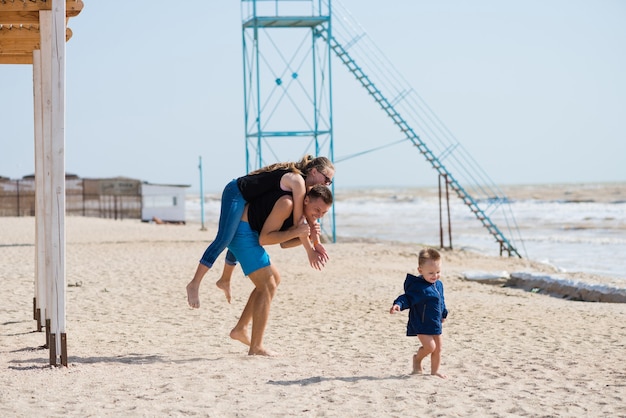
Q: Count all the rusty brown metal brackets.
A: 5